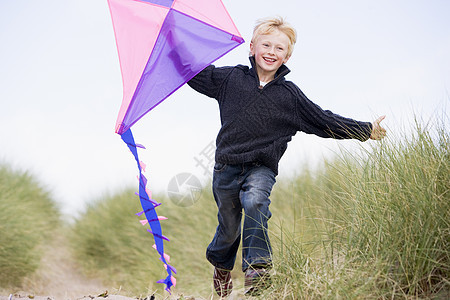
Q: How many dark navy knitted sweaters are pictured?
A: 1